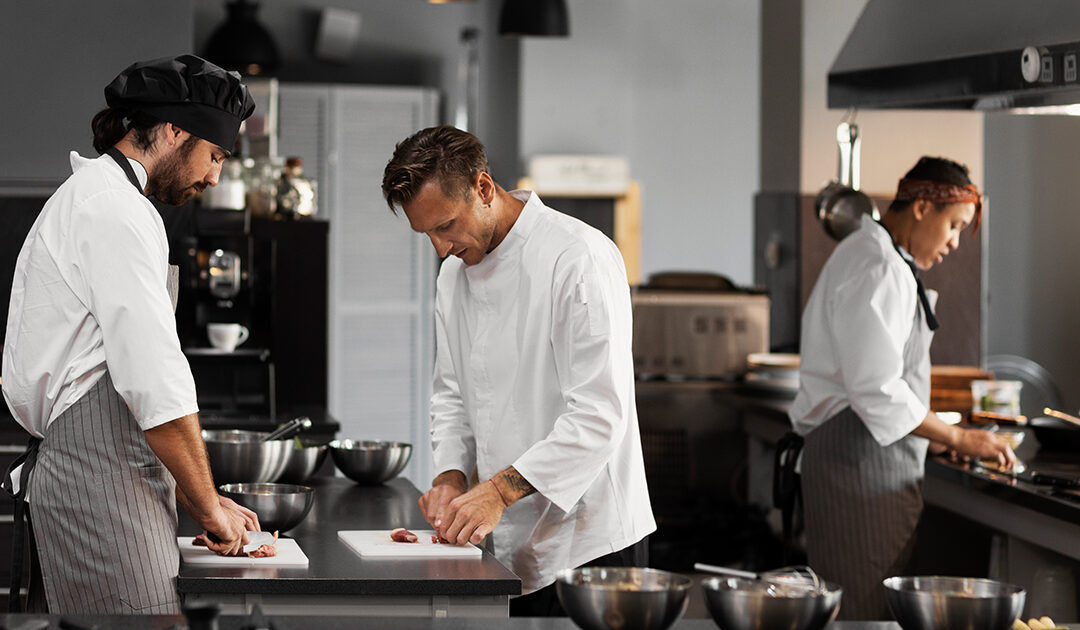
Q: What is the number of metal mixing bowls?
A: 7